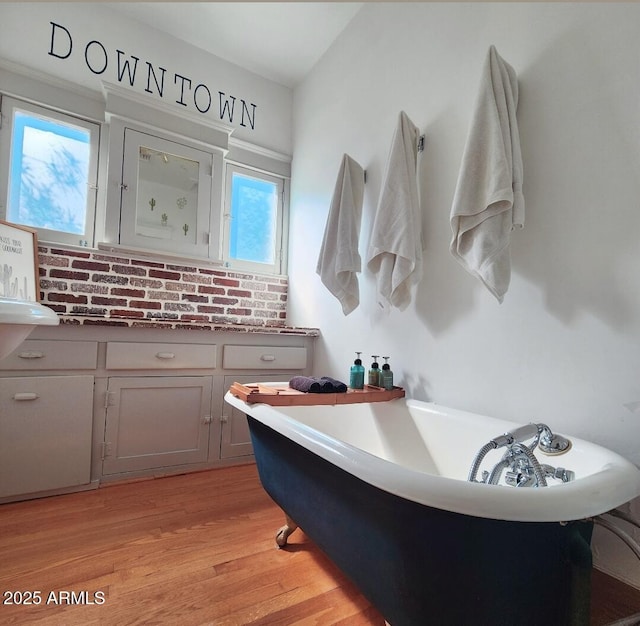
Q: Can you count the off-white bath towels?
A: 3